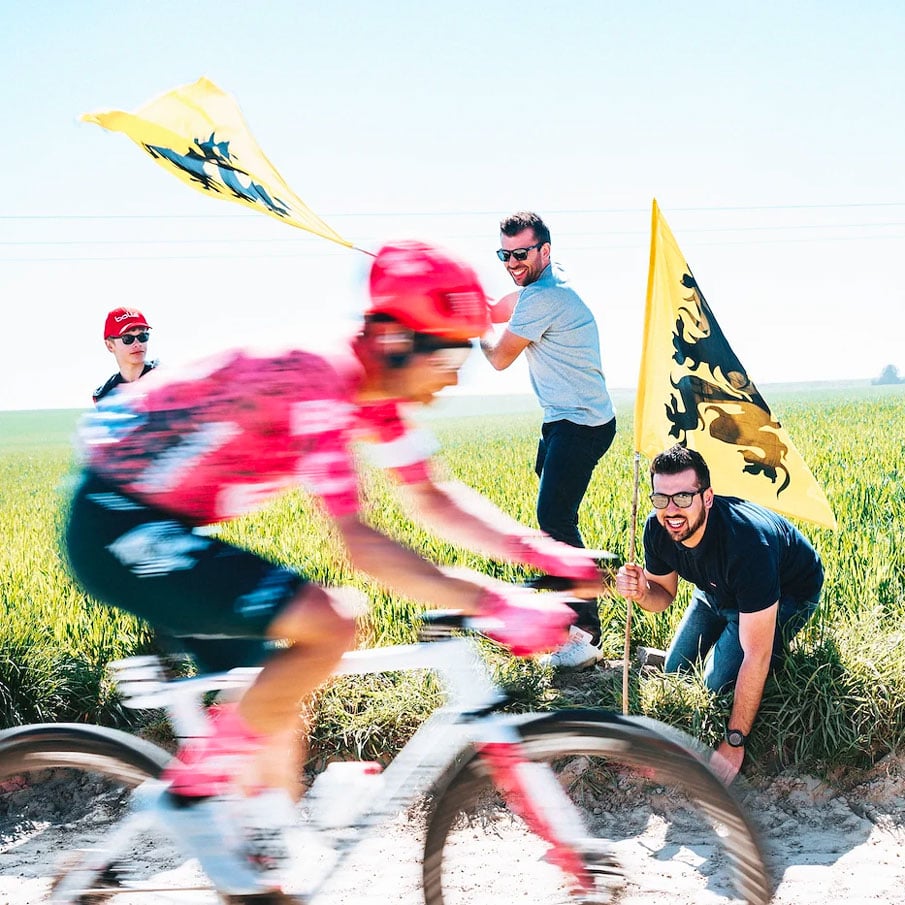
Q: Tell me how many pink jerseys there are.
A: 1